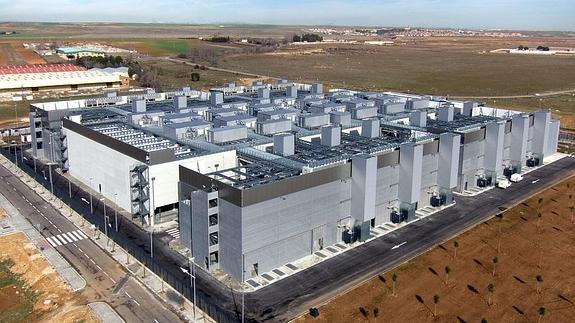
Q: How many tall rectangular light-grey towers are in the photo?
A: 6